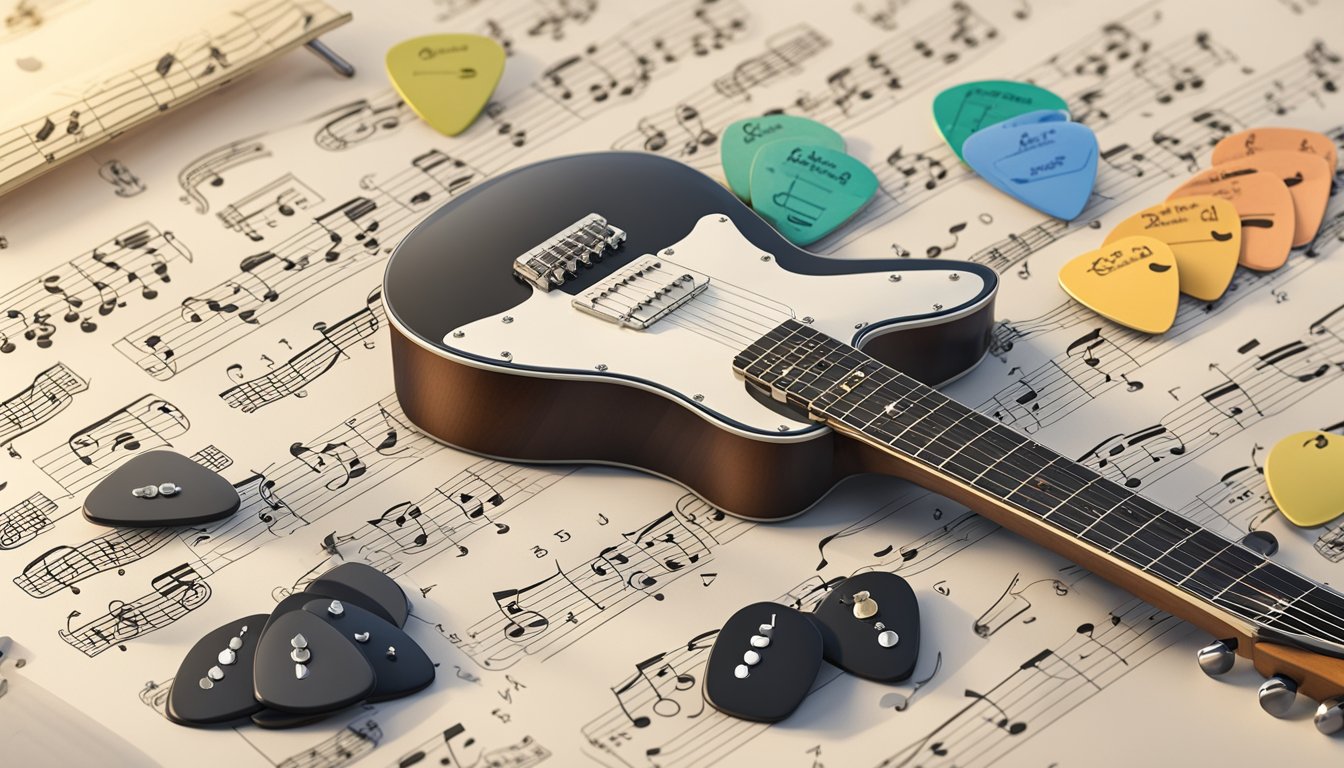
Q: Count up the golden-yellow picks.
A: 2